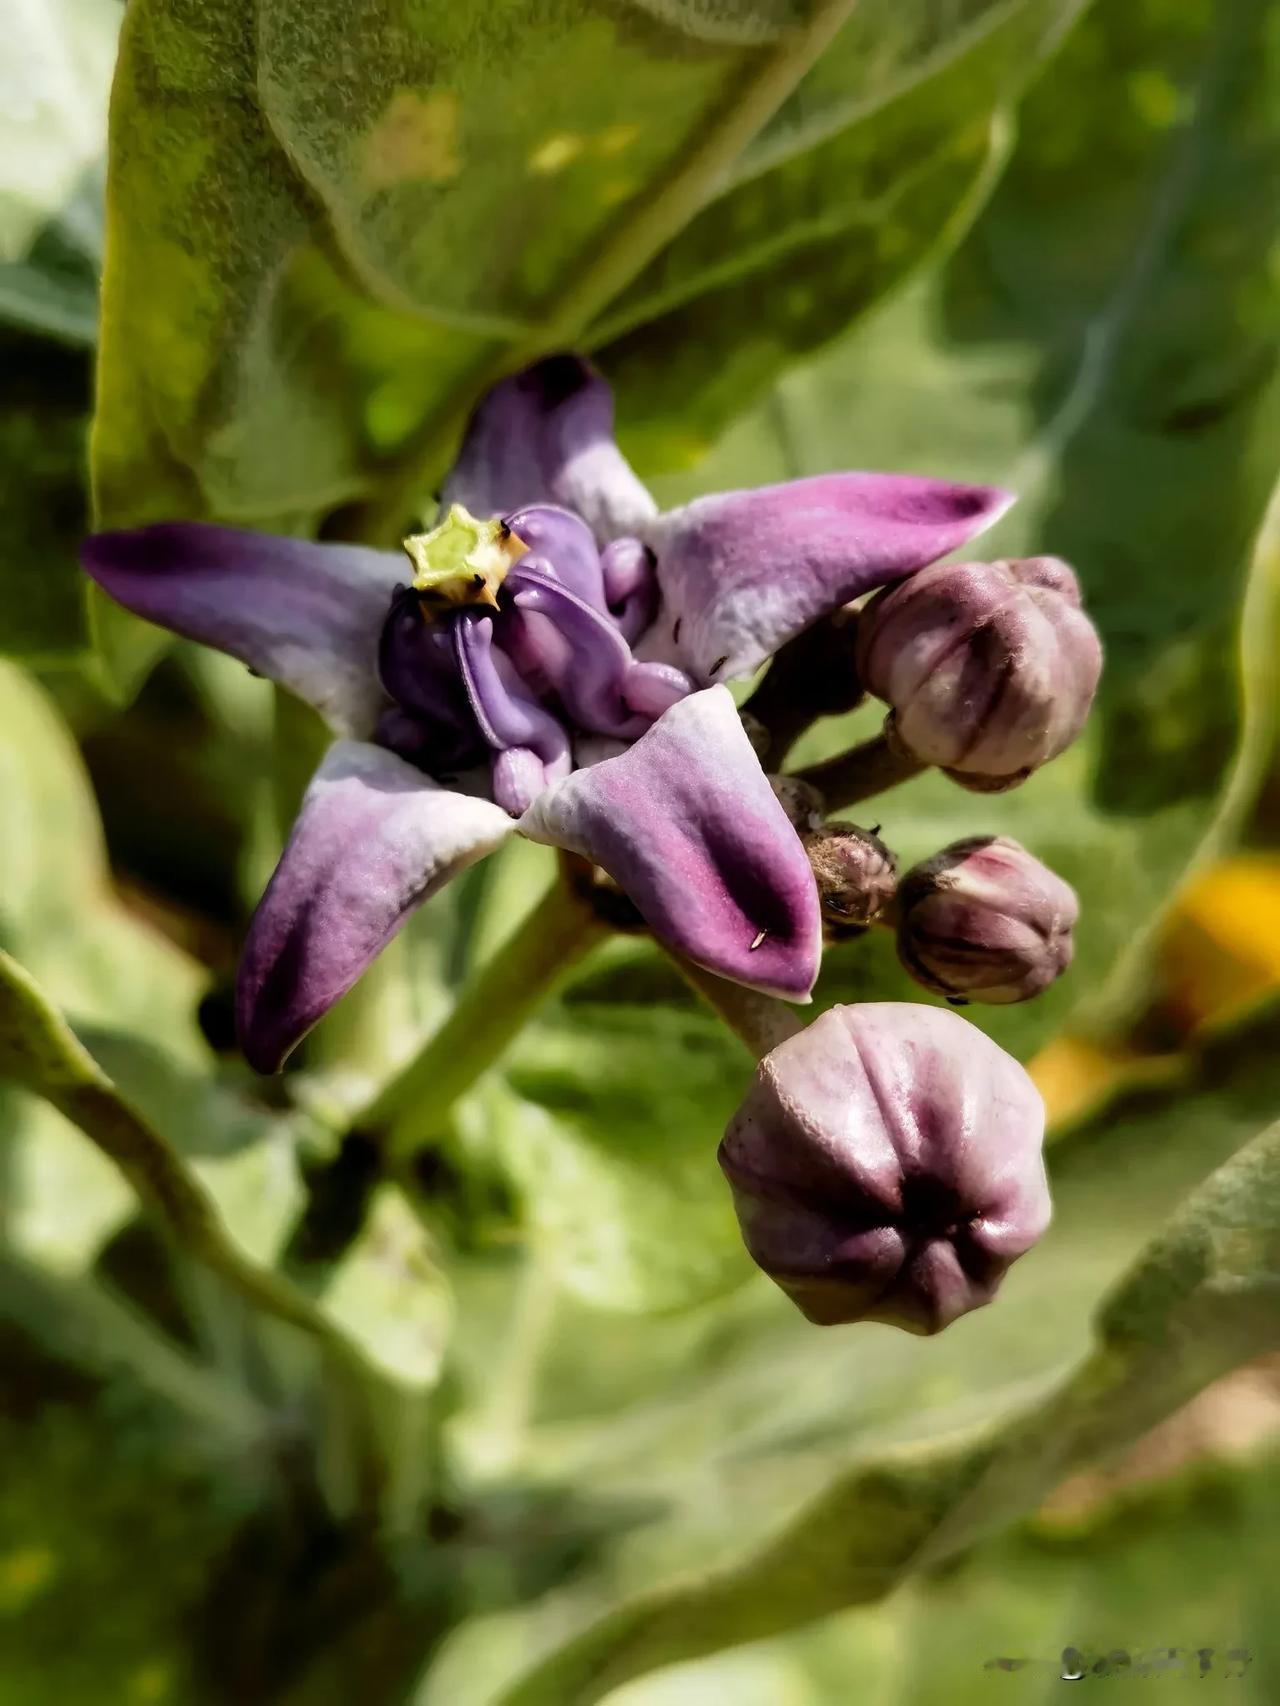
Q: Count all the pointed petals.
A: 5